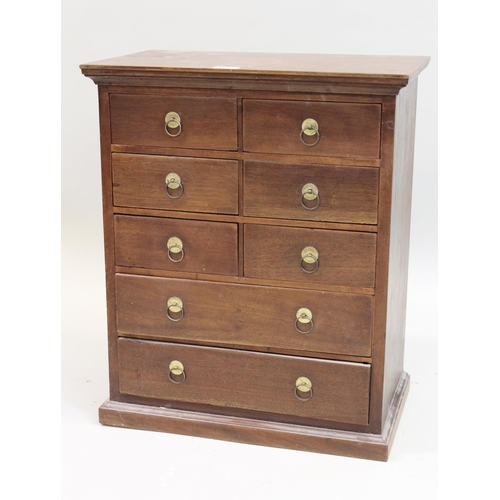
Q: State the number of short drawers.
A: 6